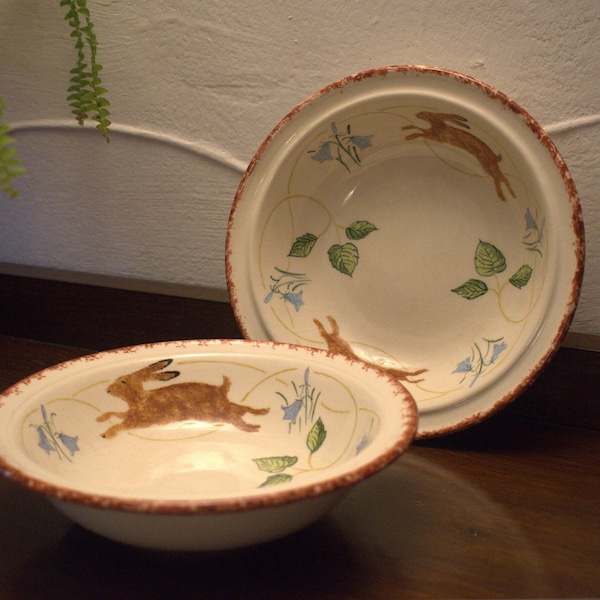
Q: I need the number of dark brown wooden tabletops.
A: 1